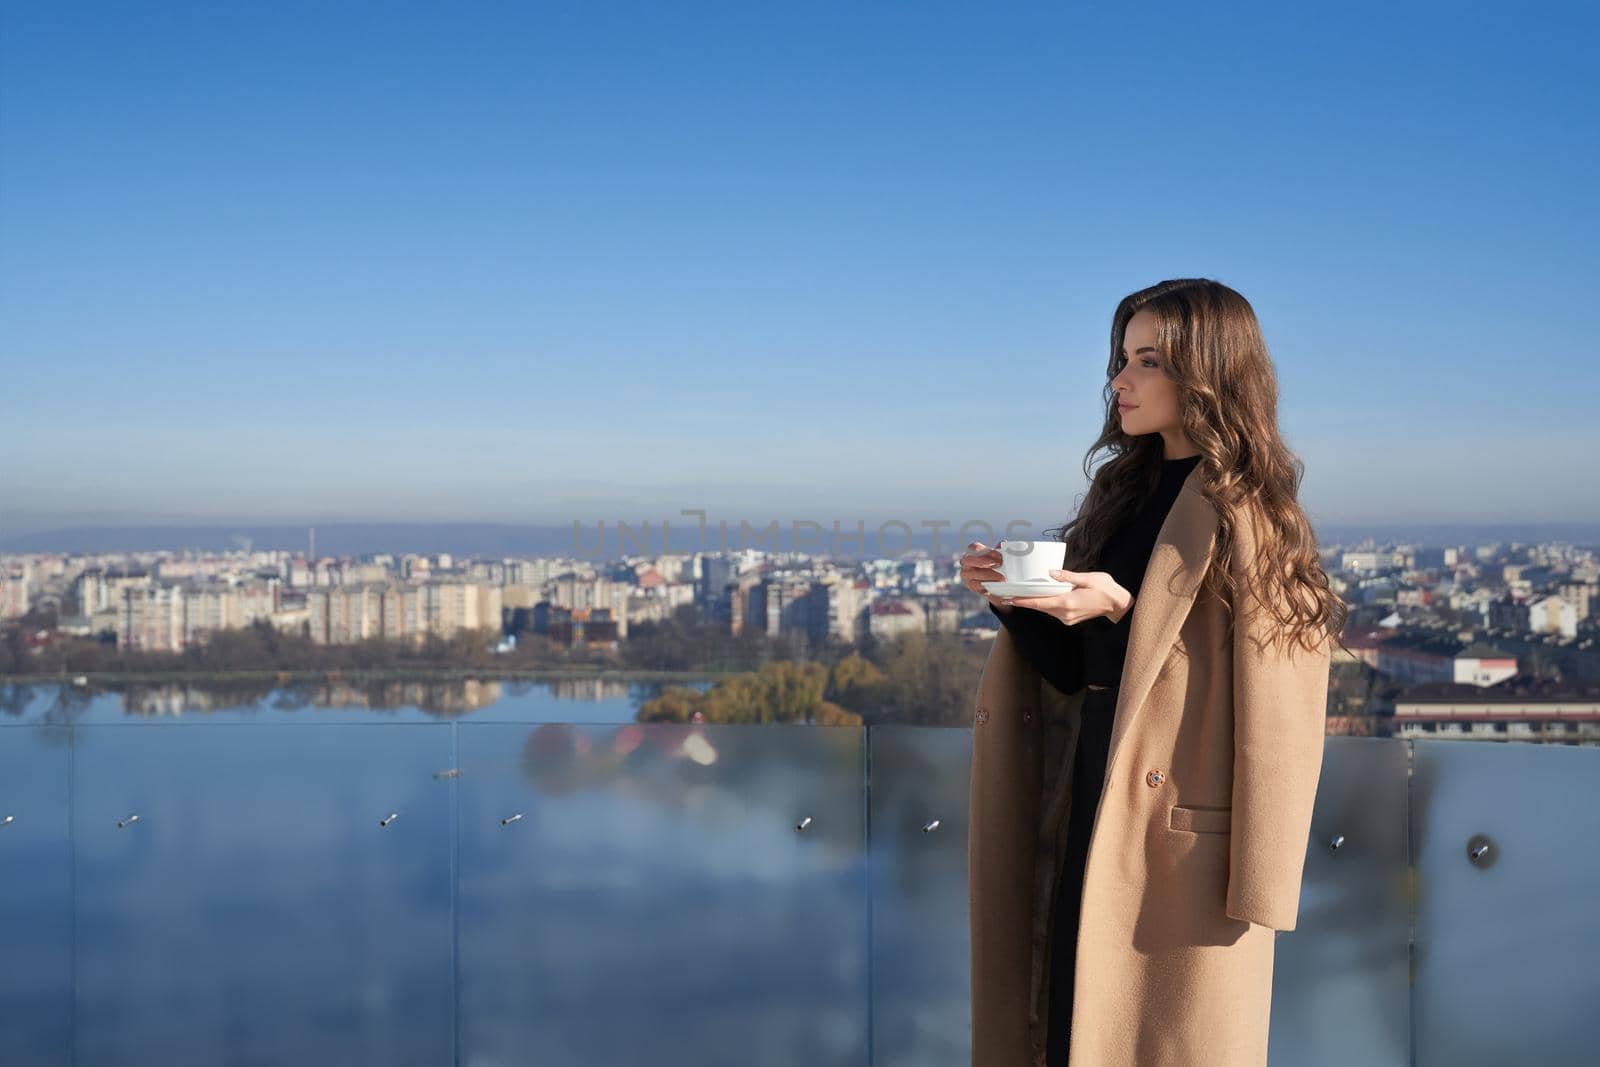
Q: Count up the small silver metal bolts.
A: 8